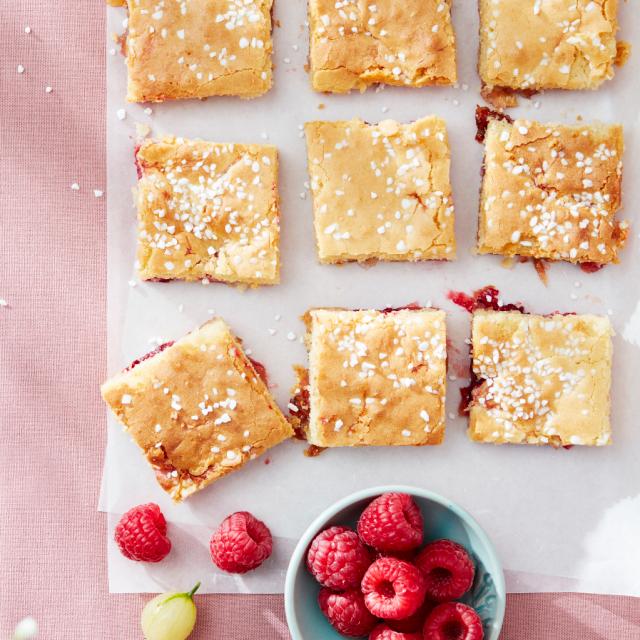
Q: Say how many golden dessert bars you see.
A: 9